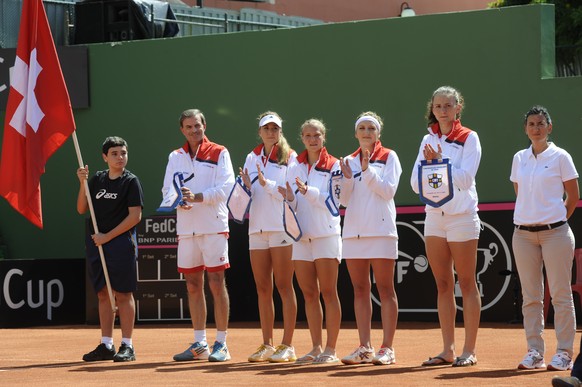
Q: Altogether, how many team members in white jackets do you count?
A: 5